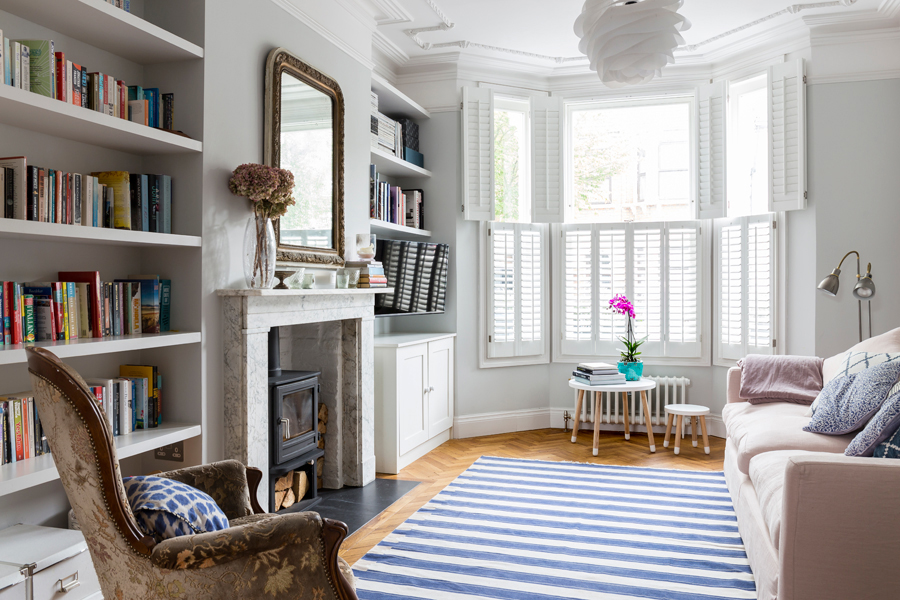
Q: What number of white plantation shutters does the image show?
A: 12